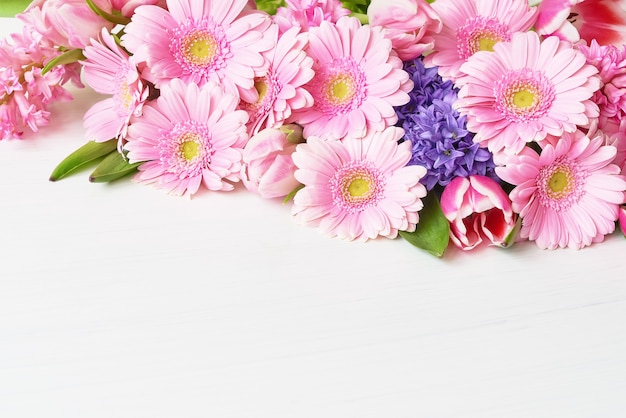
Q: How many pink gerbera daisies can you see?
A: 9